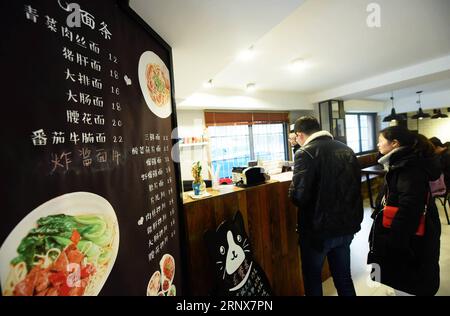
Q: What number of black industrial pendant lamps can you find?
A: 3